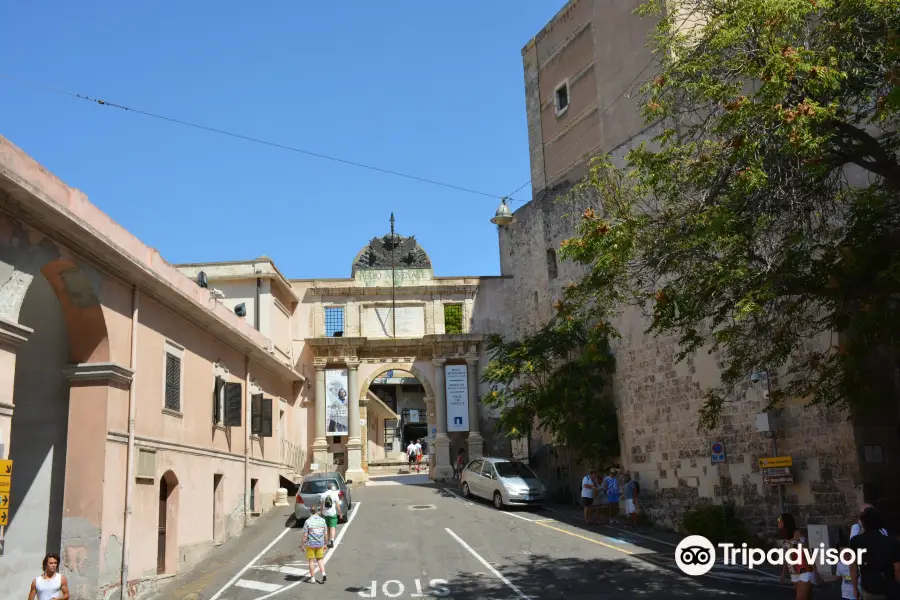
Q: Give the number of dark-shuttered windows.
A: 3